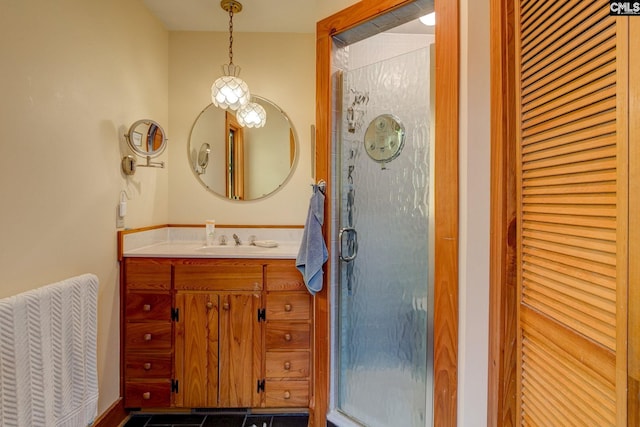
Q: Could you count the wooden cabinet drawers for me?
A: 8